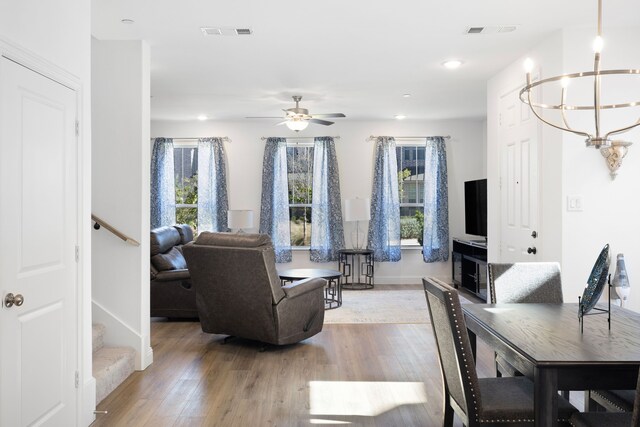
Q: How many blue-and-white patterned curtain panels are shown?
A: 6